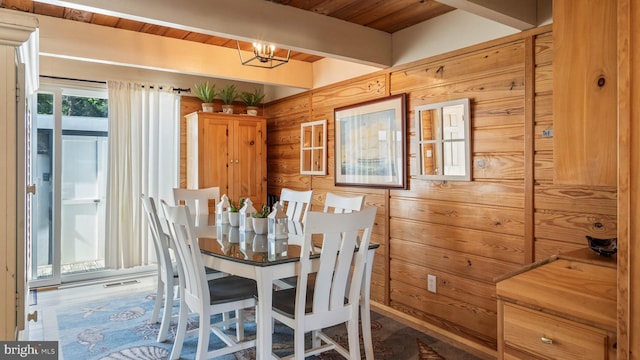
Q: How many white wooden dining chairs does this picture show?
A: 6